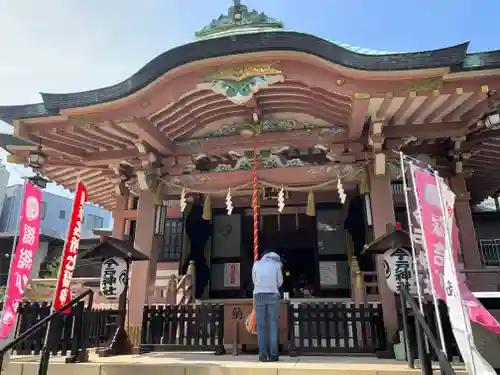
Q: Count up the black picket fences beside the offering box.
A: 2